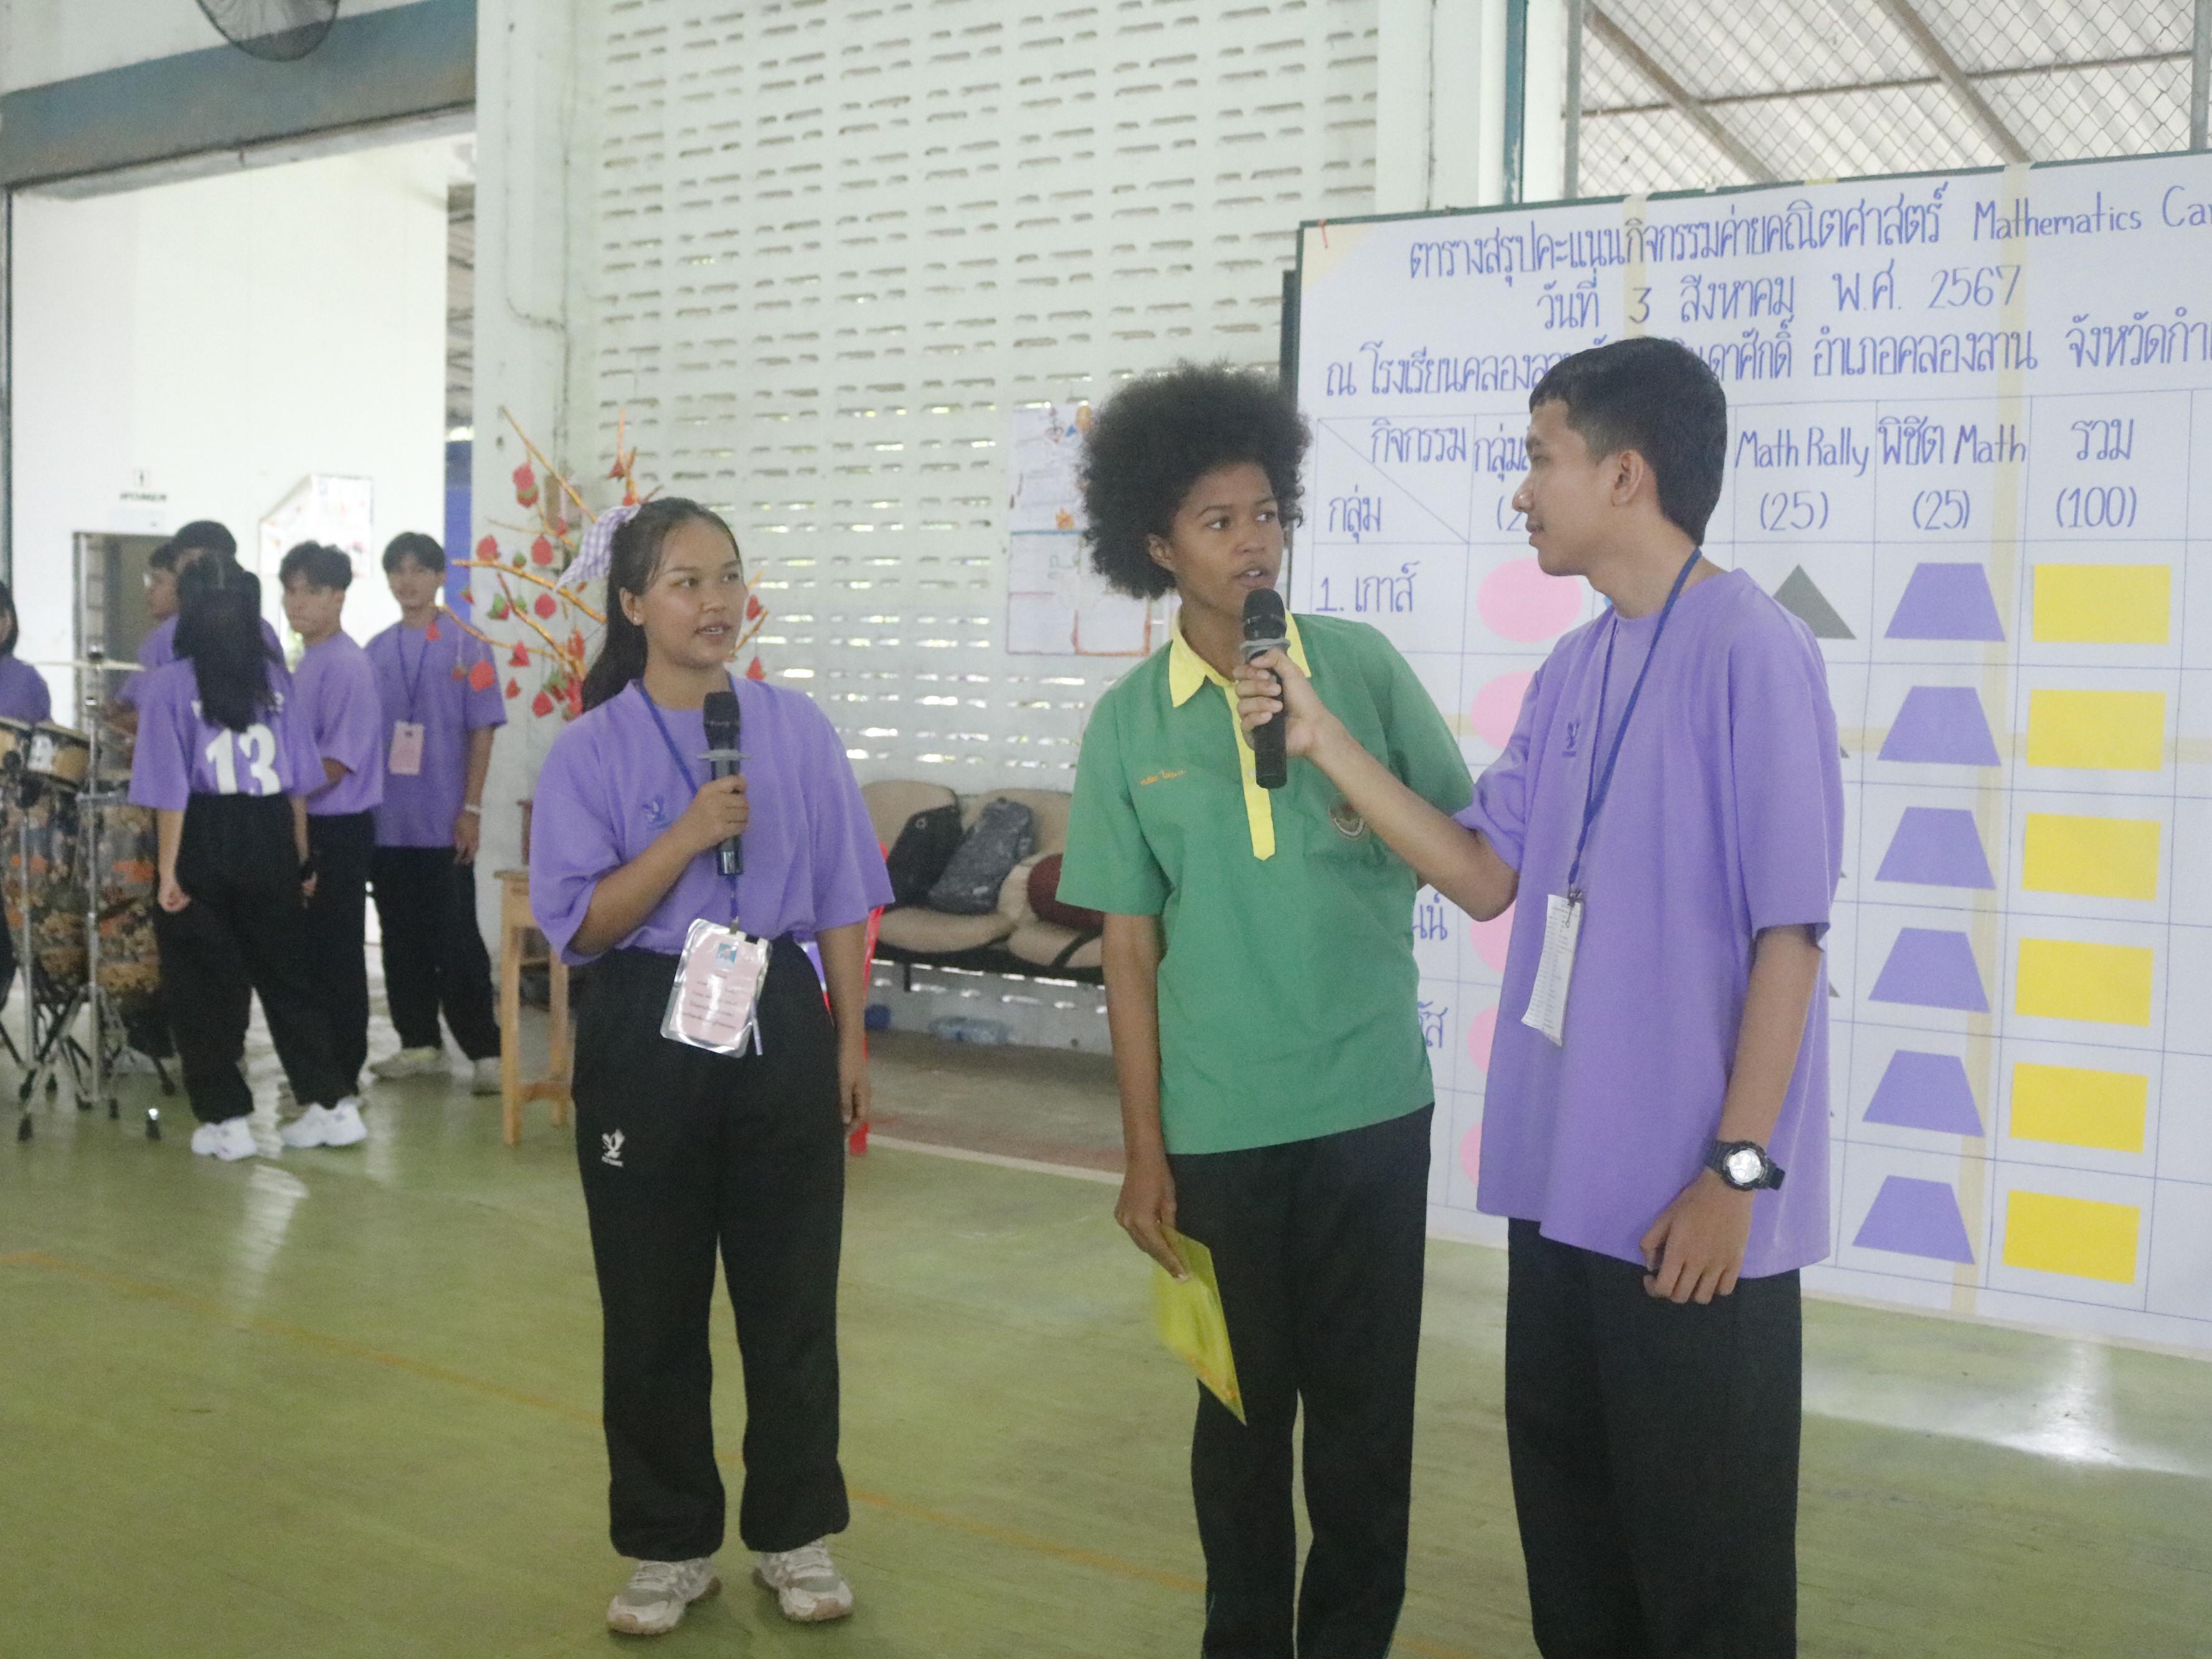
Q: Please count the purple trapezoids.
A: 6